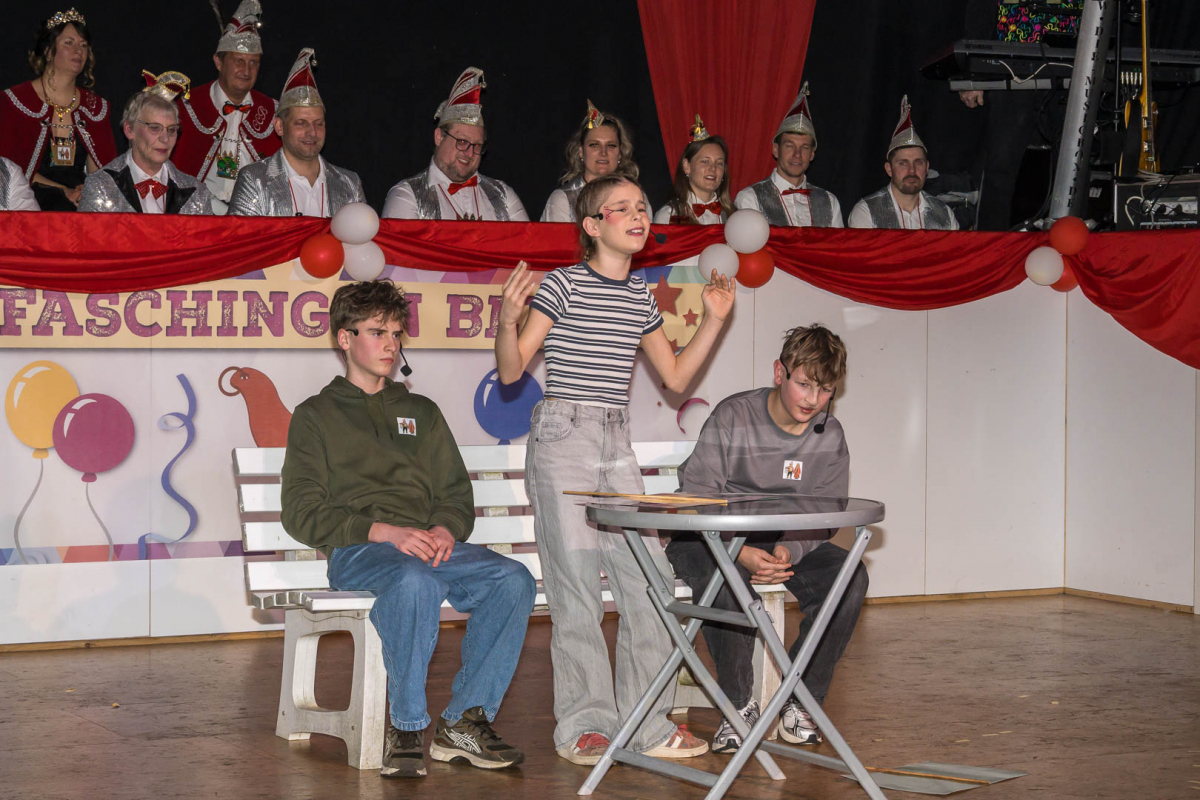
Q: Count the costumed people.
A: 9